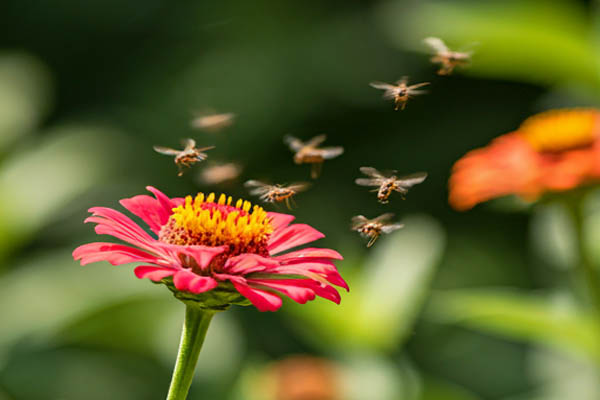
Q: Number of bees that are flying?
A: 9